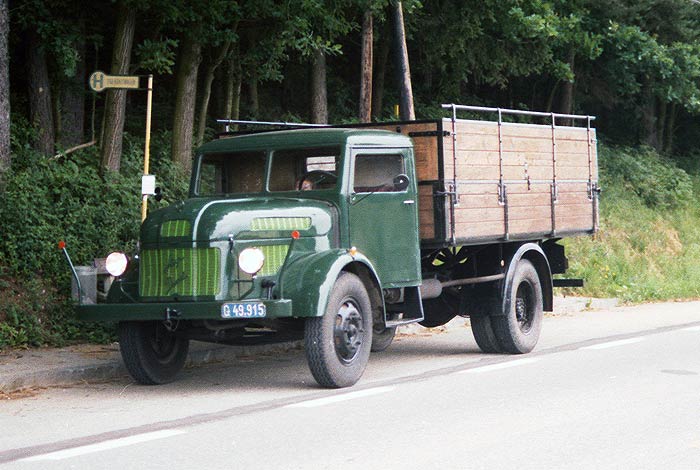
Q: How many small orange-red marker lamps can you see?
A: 2